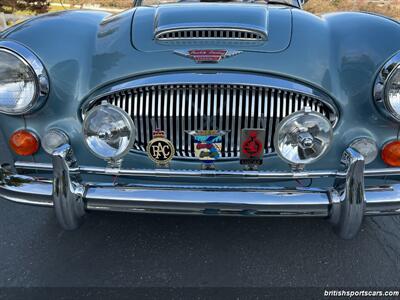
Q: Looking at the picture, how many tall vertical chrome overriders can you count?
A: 2